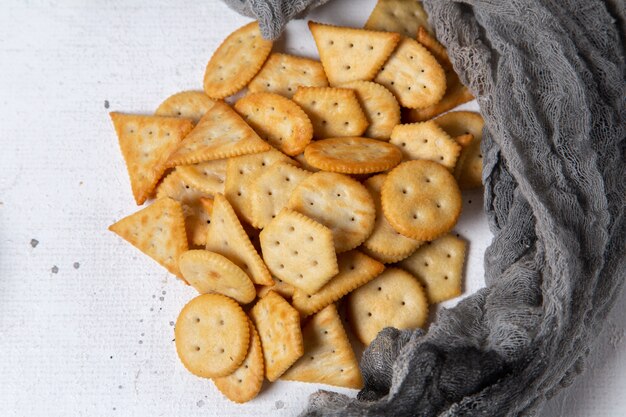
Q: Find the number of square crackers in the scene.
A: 0